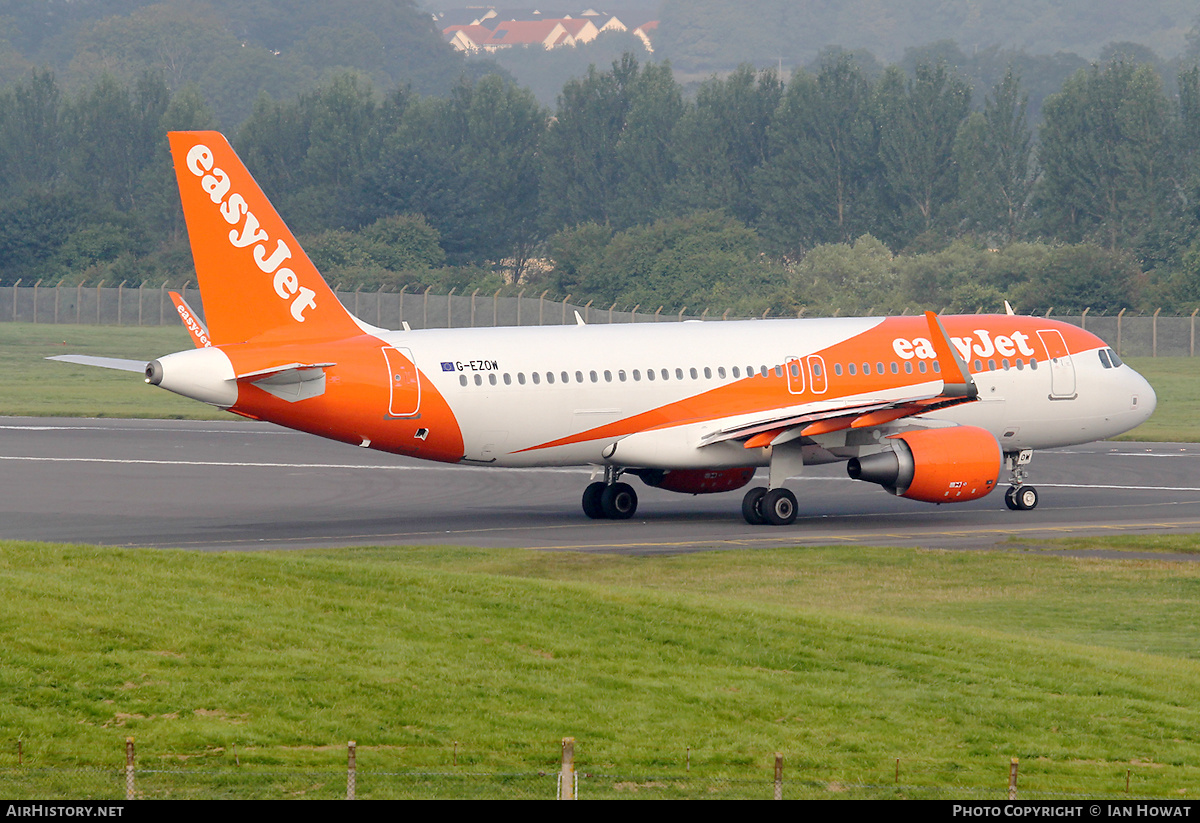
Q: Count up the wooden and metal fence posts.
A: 11